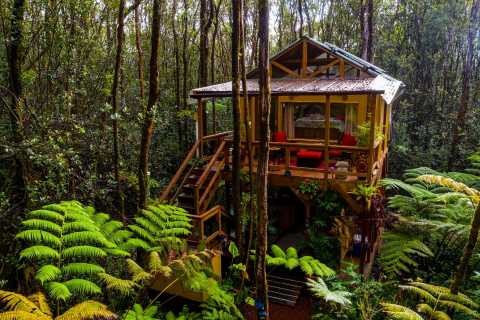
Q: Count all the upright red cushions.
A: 2